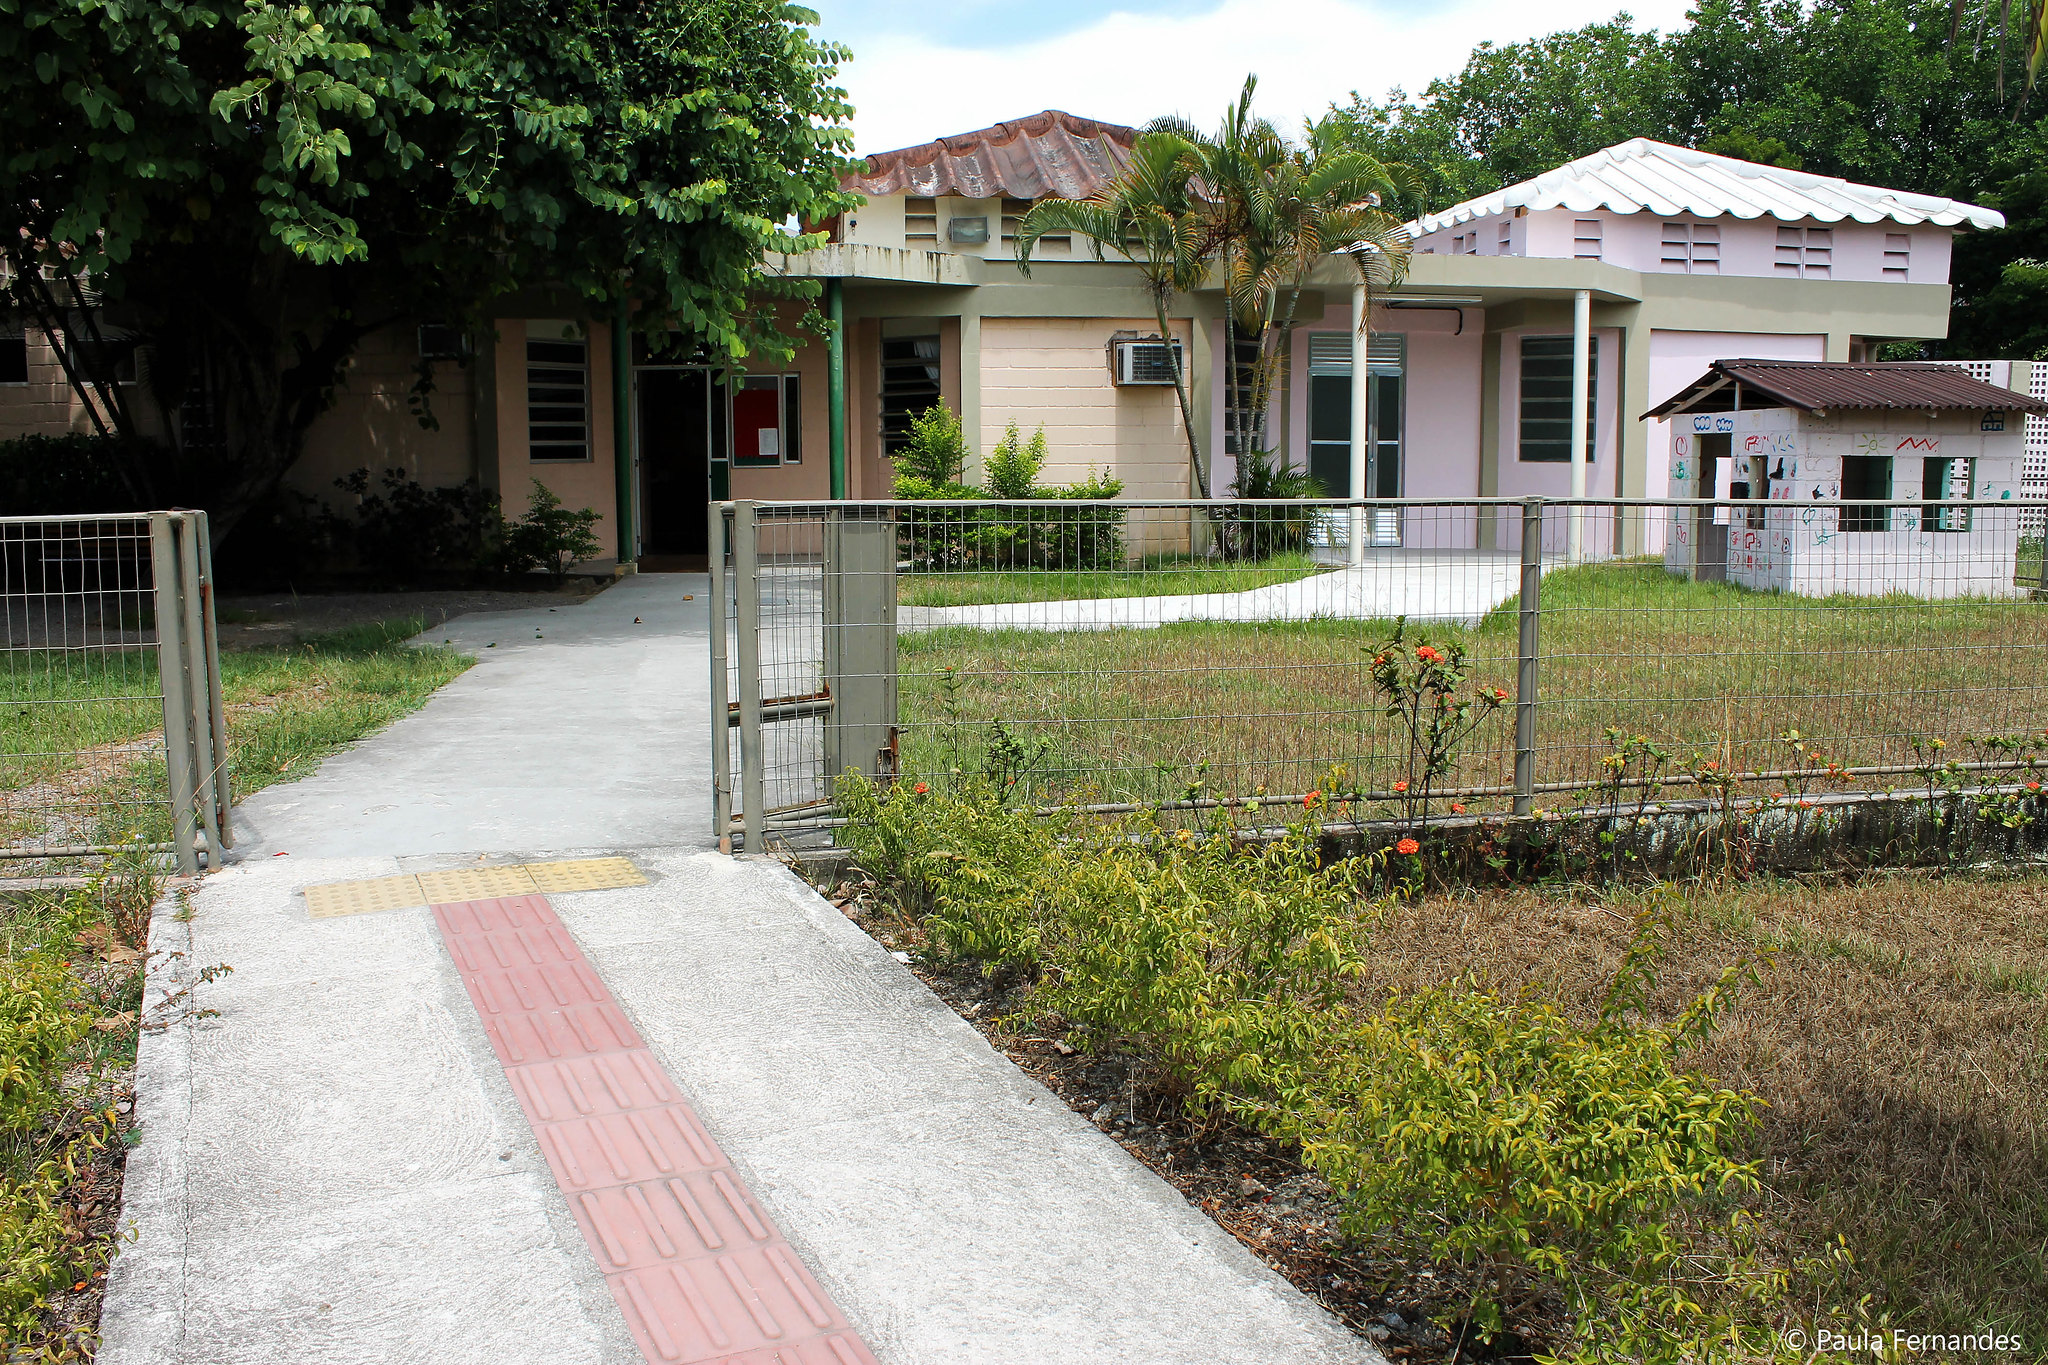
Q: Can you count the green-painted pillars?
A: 2